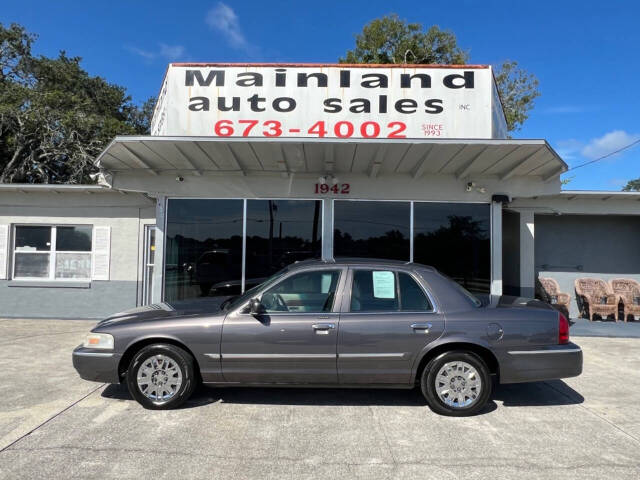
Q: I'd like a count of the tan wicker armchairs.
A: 3